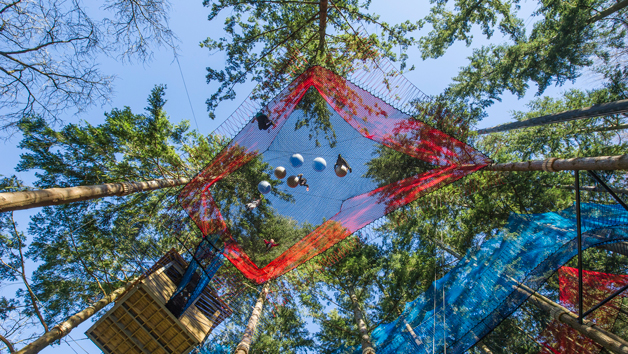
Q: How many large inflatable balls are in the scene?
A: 6